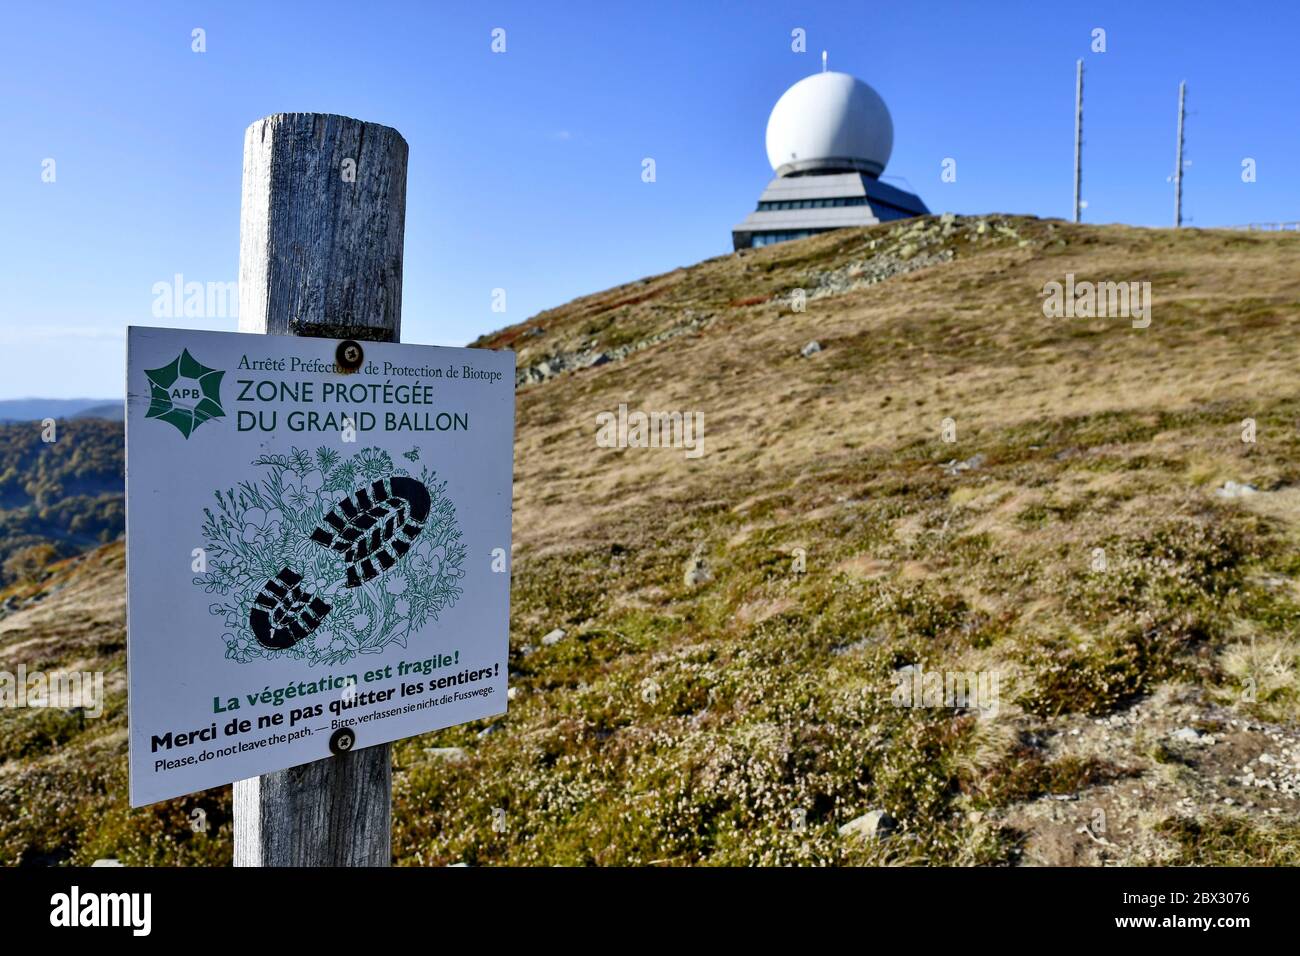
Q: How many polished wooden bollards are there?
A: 0